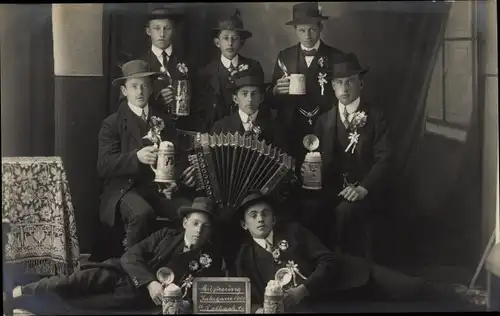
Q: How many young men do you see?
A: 8